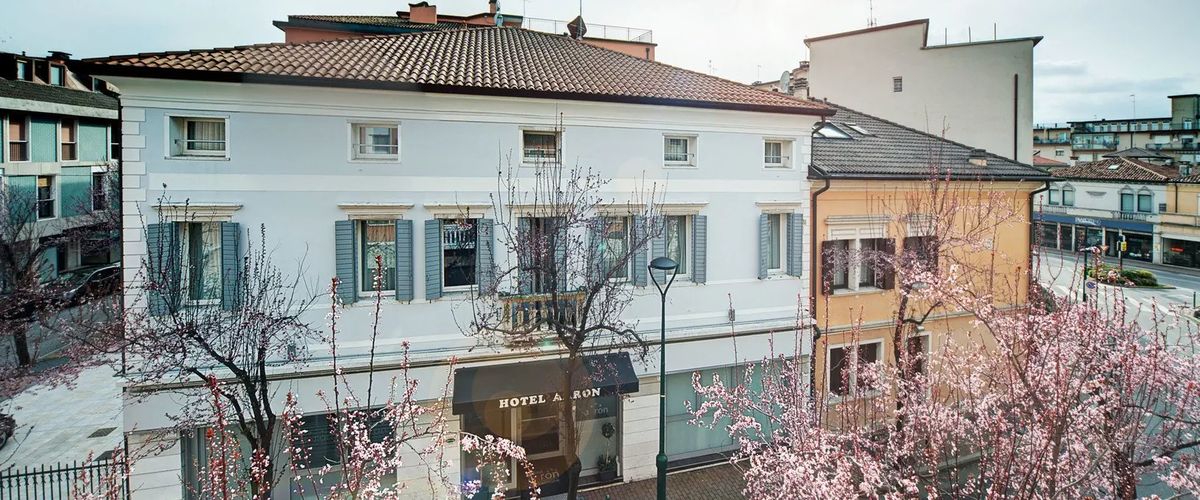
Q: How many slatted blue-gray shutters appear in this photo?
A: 14